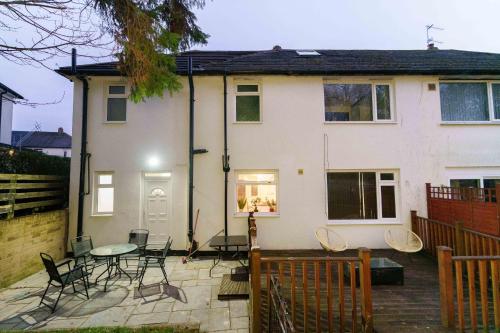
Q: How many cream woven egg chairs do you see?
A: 2